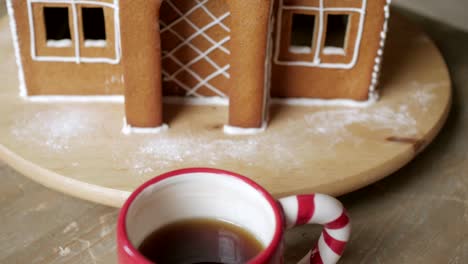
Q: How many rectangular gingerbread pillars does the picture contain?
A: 2